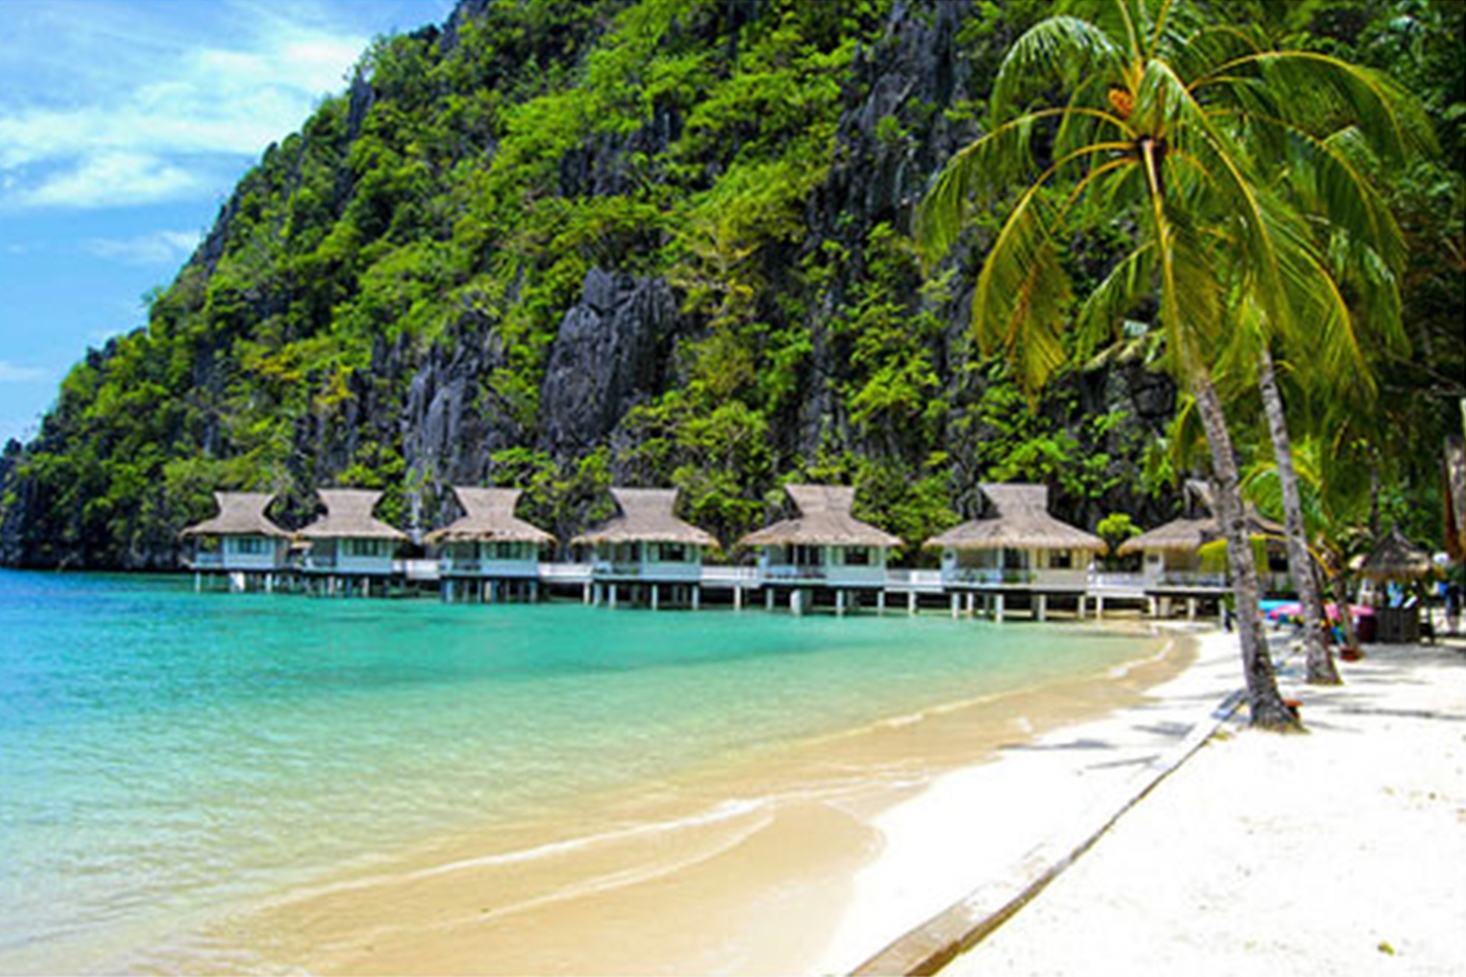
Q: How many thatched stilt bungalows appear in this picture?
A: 7